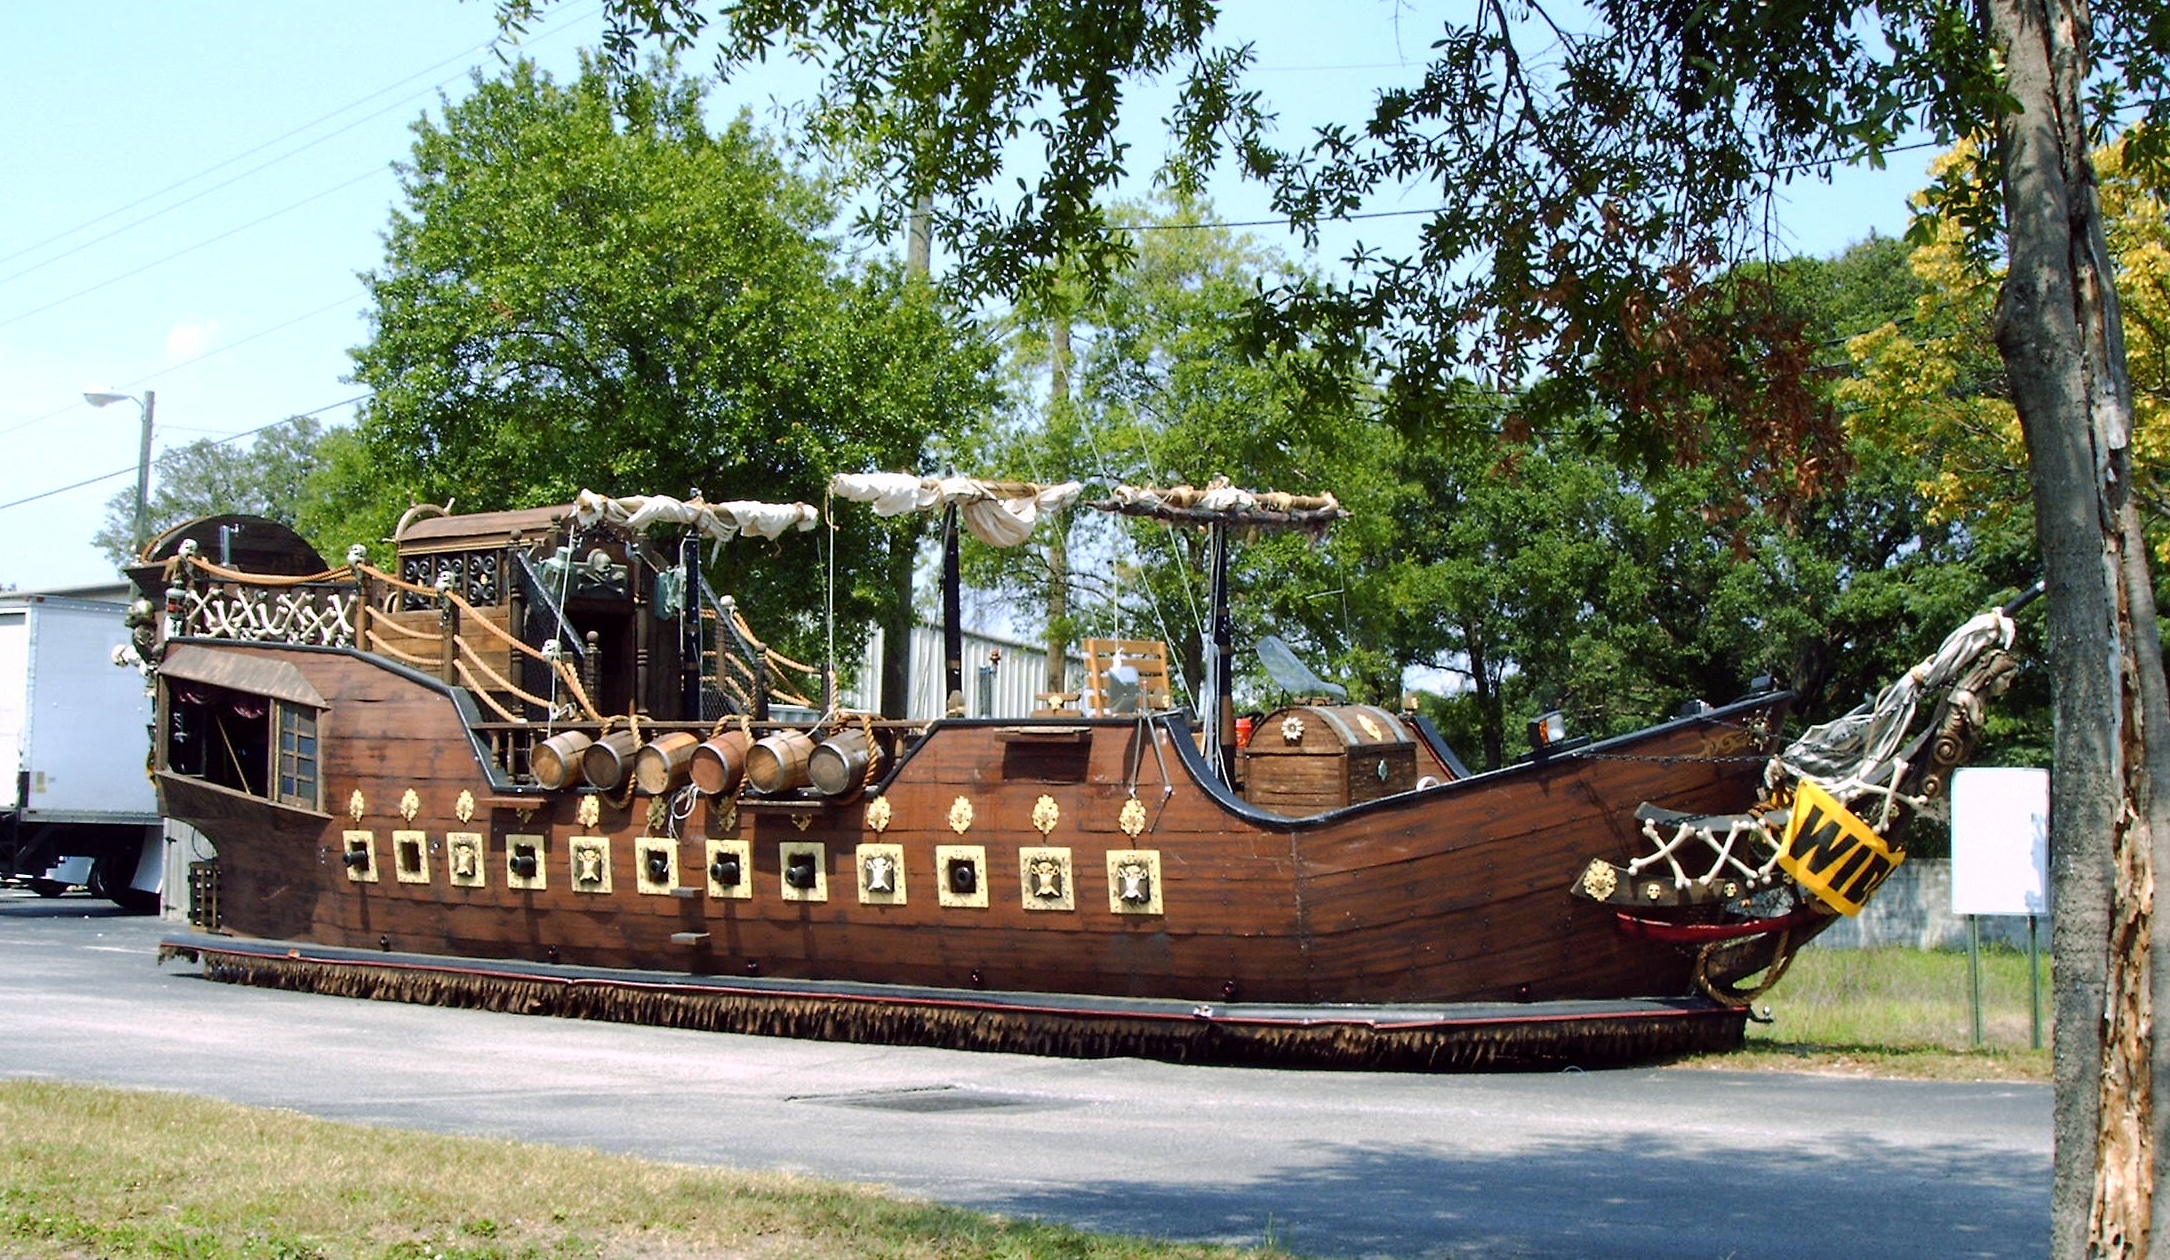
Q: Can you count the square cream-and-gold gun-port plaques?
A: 12